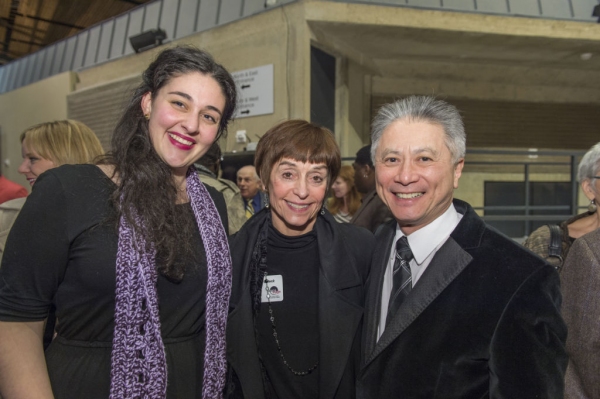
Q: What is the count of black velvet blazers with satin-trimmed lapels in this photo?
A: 1